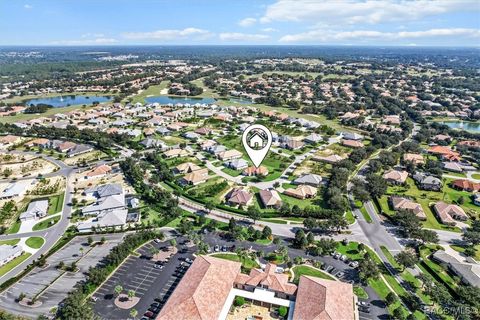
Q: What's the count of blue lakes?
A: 3